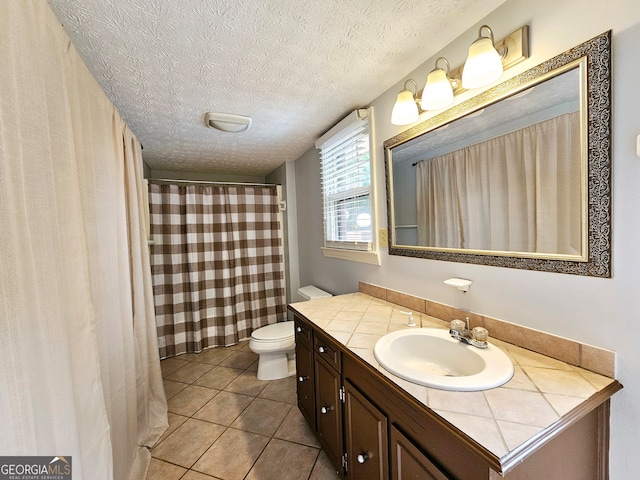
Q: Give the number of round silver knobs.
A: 5